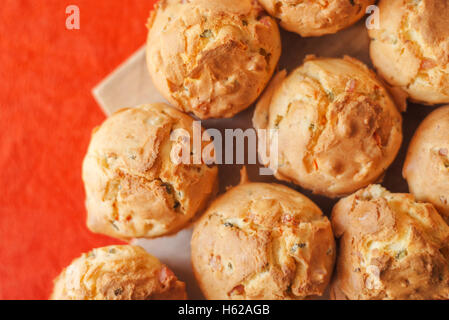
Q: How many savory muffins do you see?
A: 9